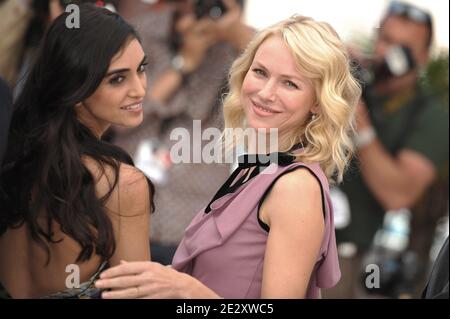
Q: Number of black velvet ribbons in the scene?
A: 1